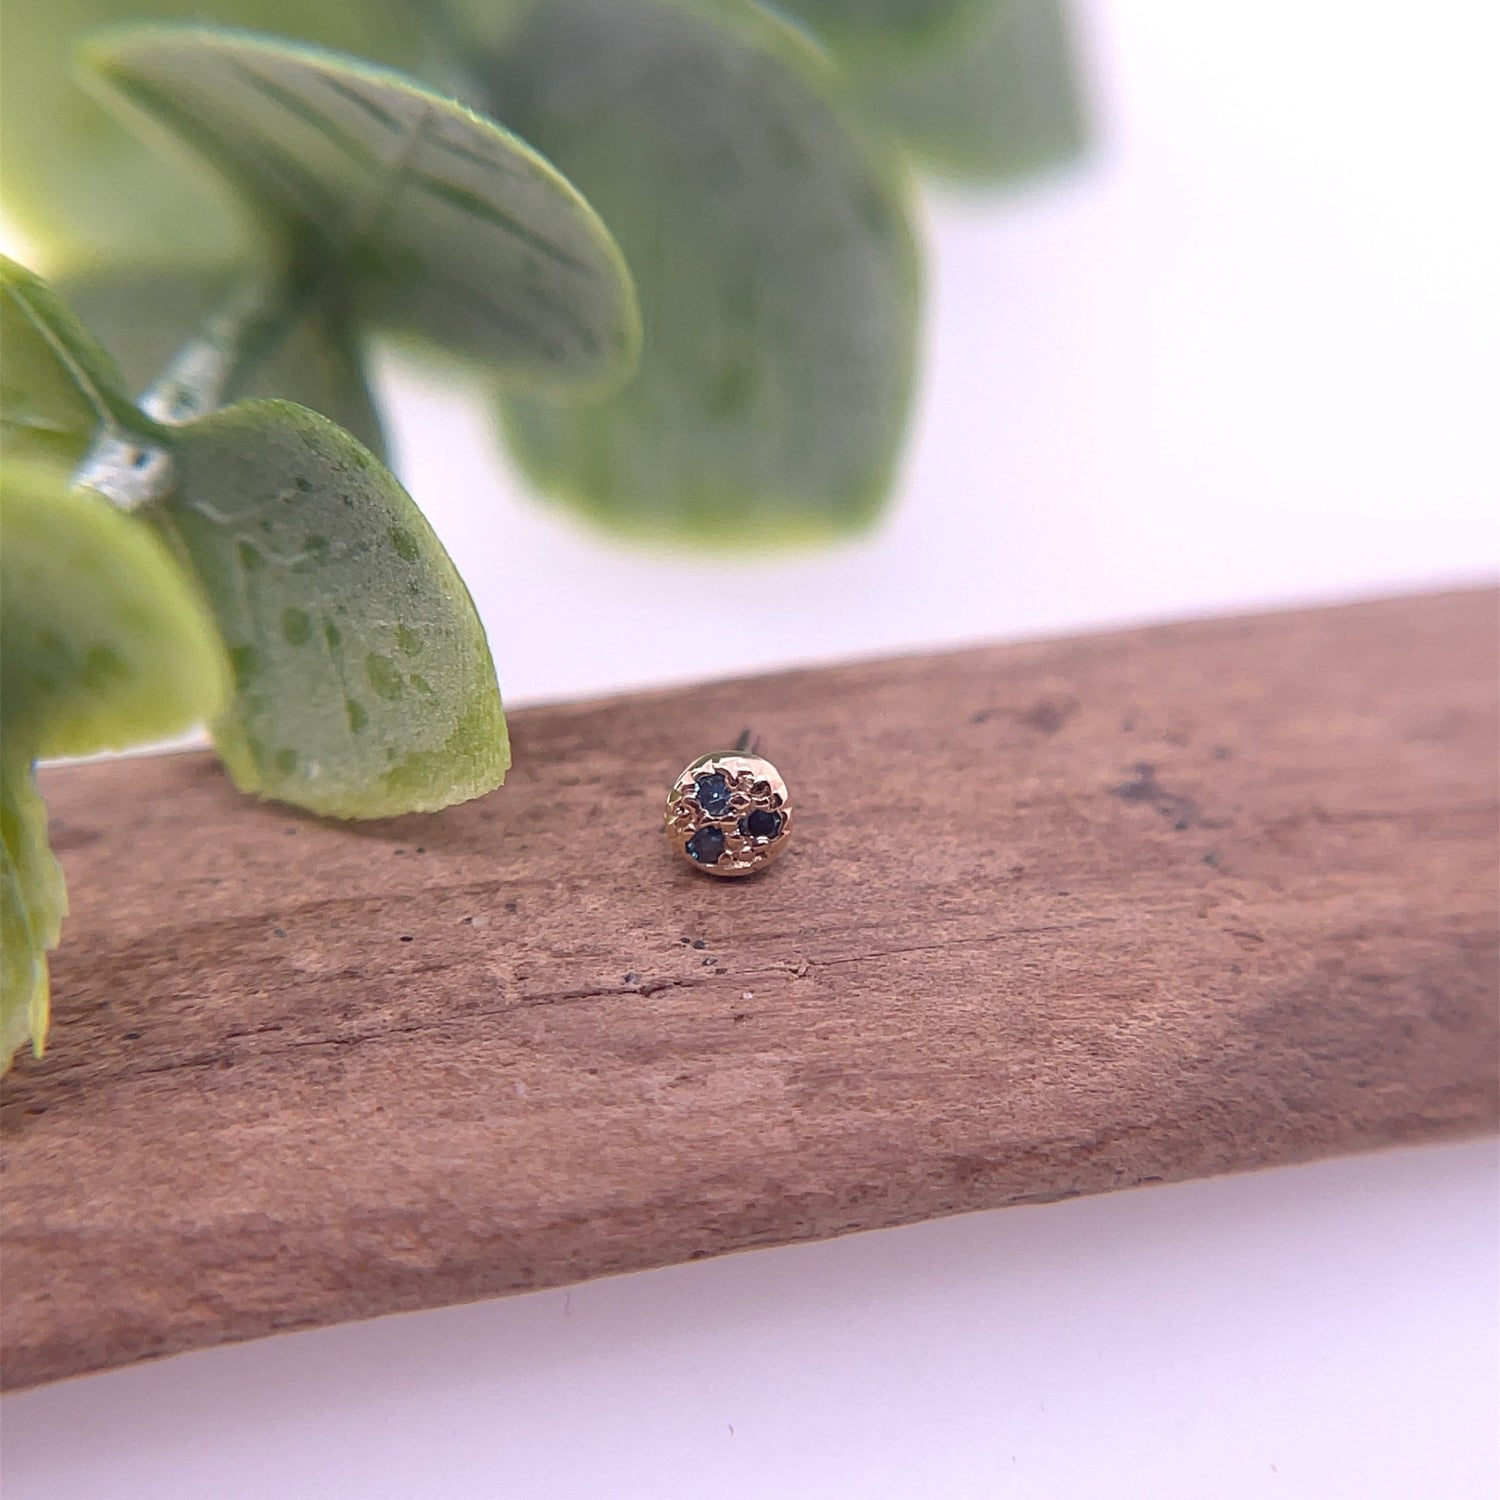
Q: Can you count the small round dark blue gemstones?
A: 3